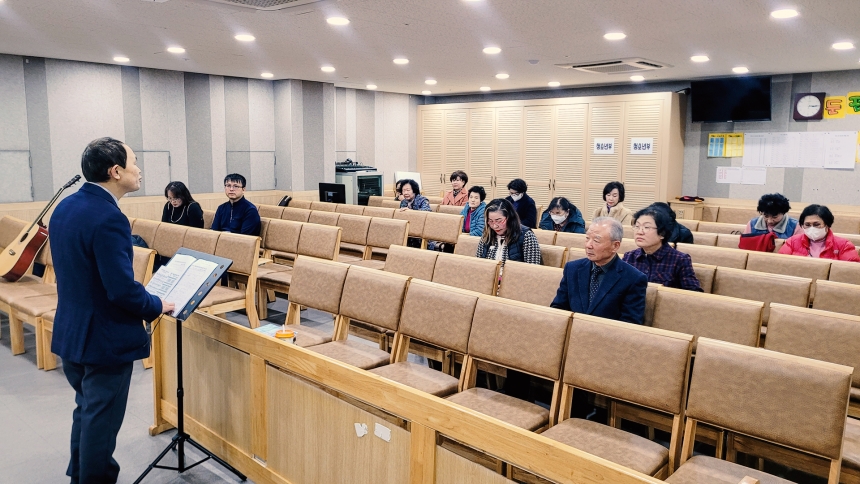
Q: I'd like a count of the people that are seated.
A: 15